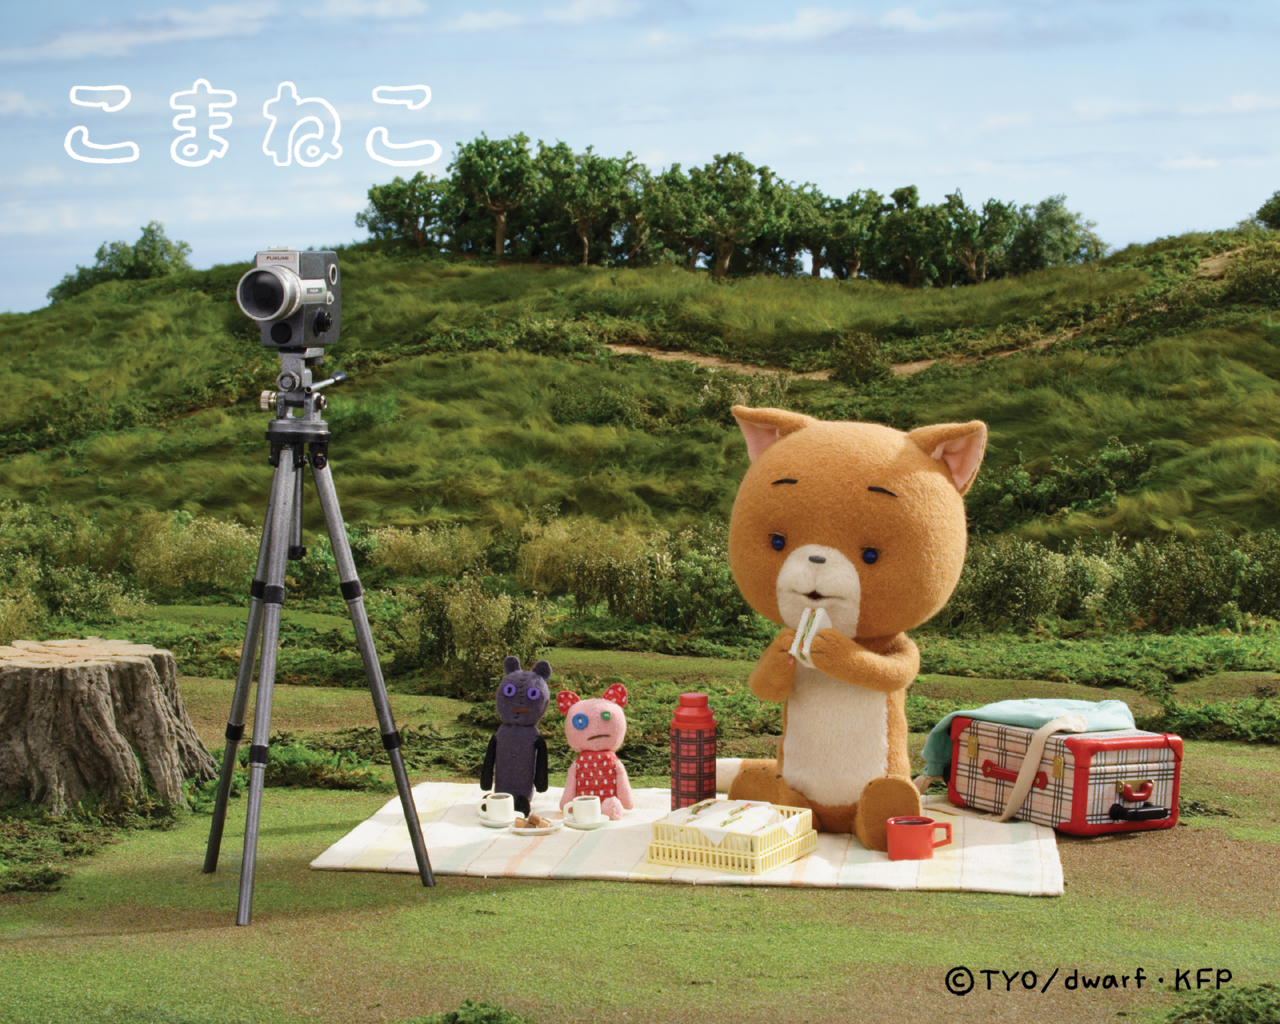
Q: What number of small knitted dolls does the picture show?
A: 2